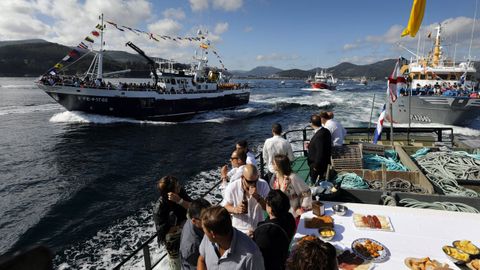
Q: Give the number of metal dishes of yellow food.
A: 3